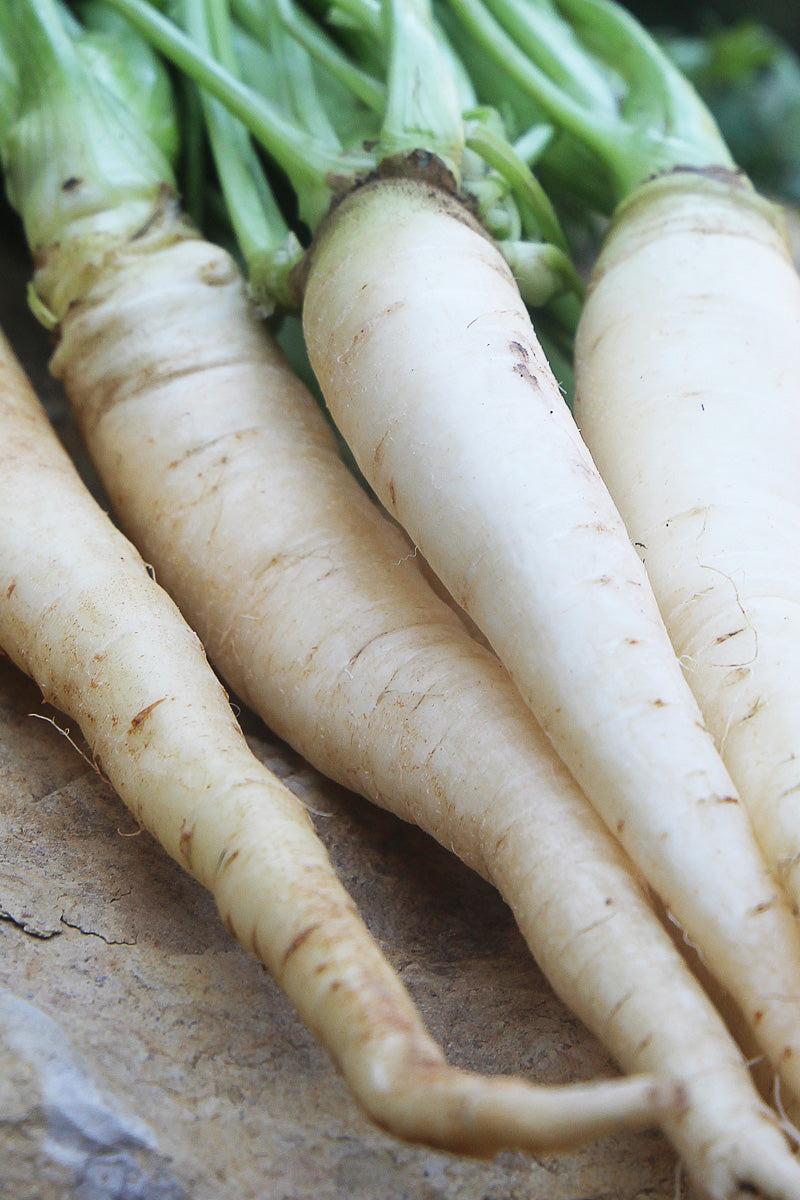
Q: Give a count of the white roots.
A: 4